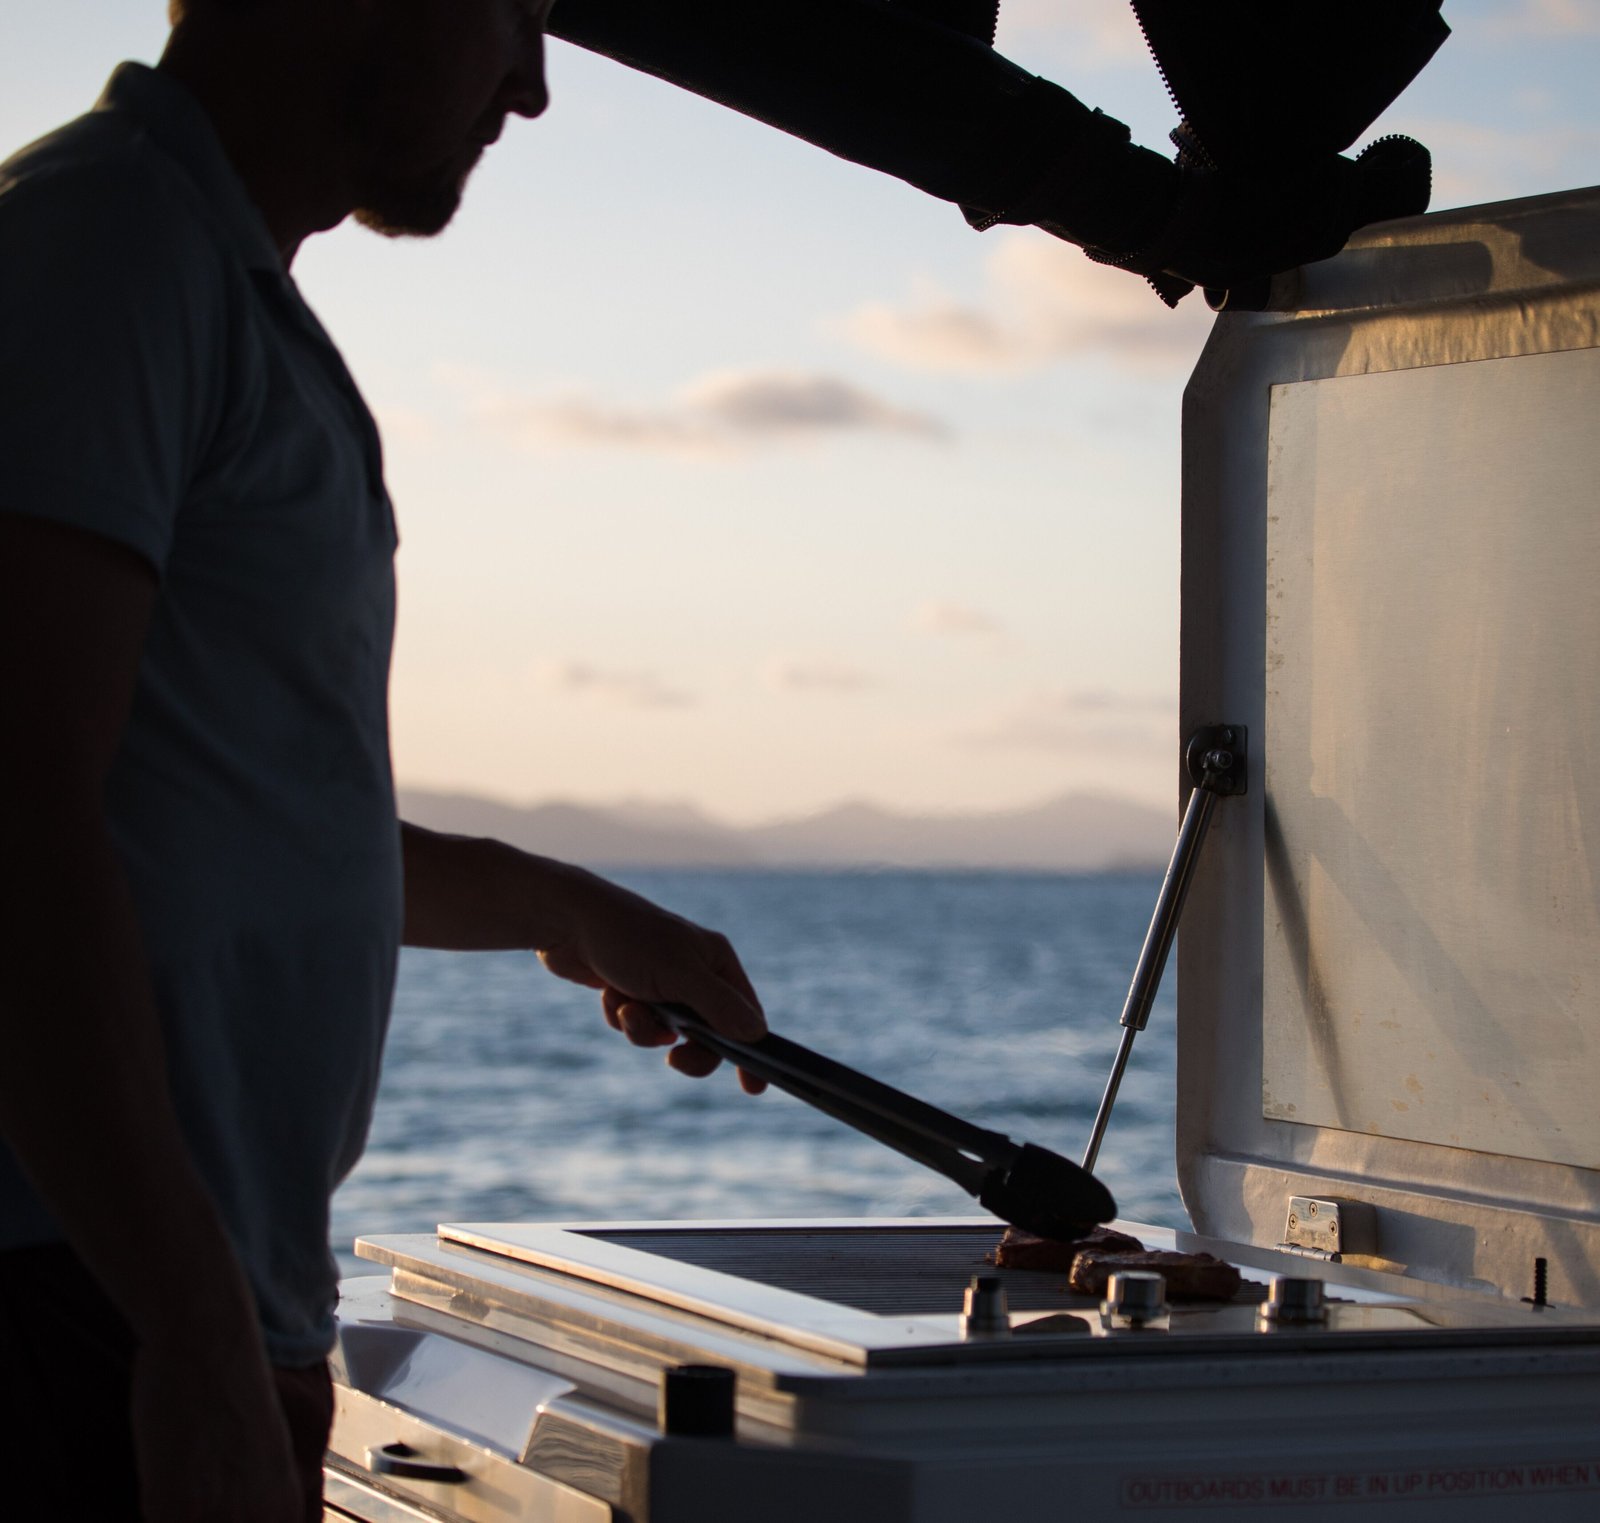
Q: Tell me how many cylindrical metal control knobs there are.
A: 3